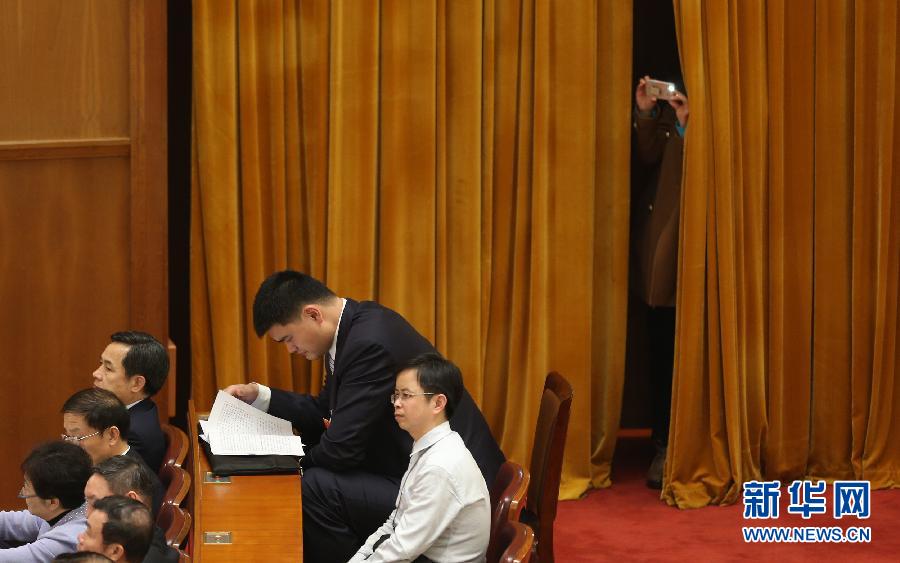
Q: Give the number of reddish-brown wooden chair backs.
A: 6